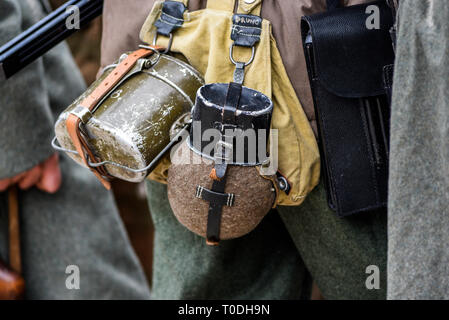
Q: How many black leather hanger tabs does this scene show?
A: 2